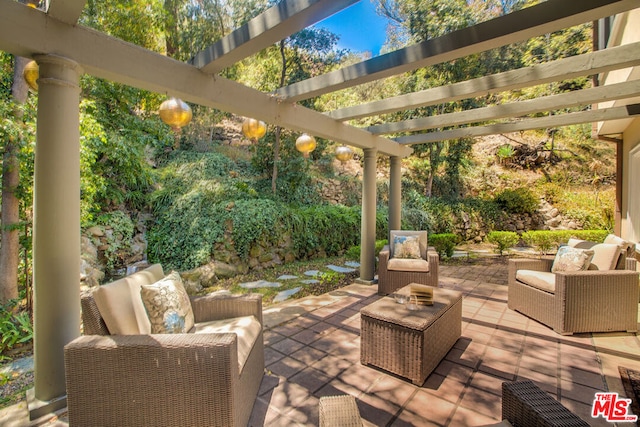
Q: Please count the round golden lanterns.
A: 5